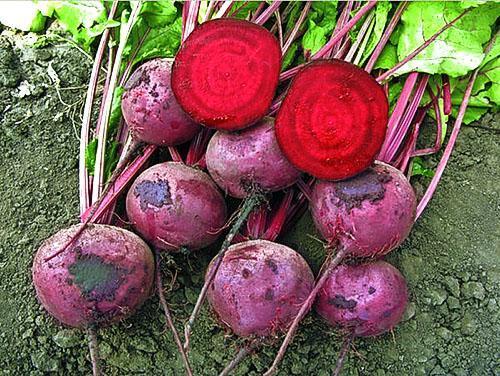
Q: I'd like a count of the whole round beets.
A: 7